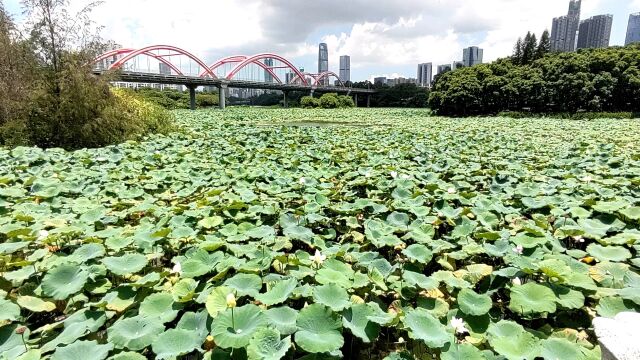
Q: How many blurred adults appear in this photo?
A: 0